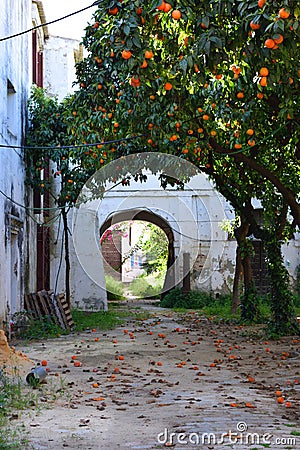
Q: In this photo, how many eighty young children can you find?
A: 0